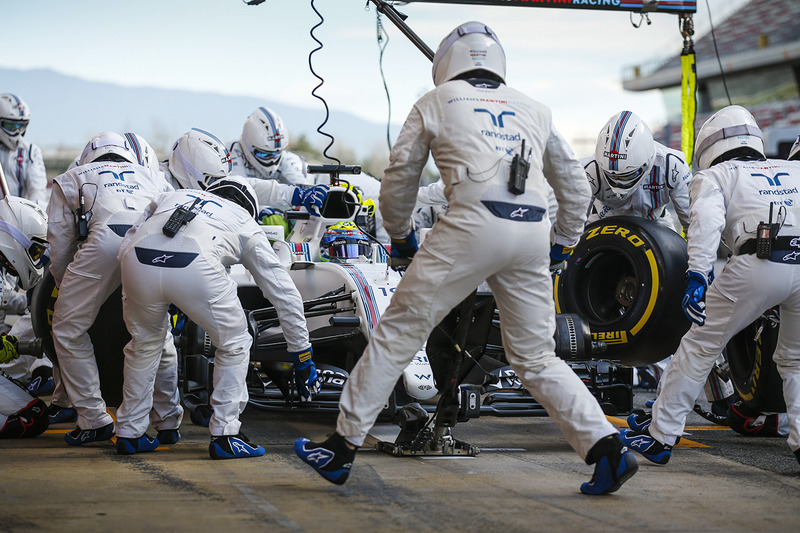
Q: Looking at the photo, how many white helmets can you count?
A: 11